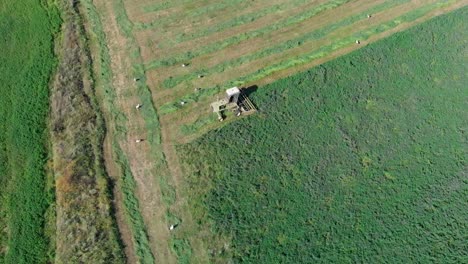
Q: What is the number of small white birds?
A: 10